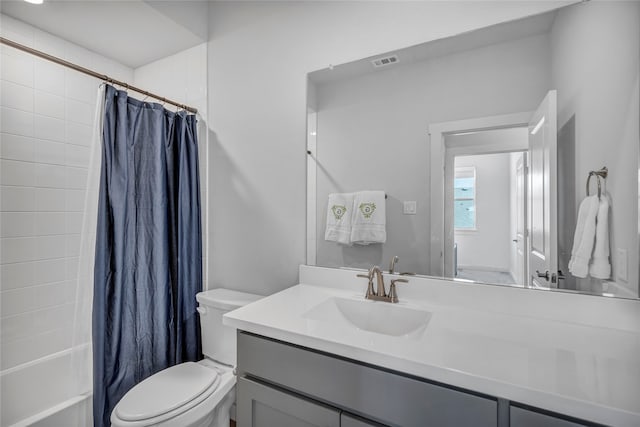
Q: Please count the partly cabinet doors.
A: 2